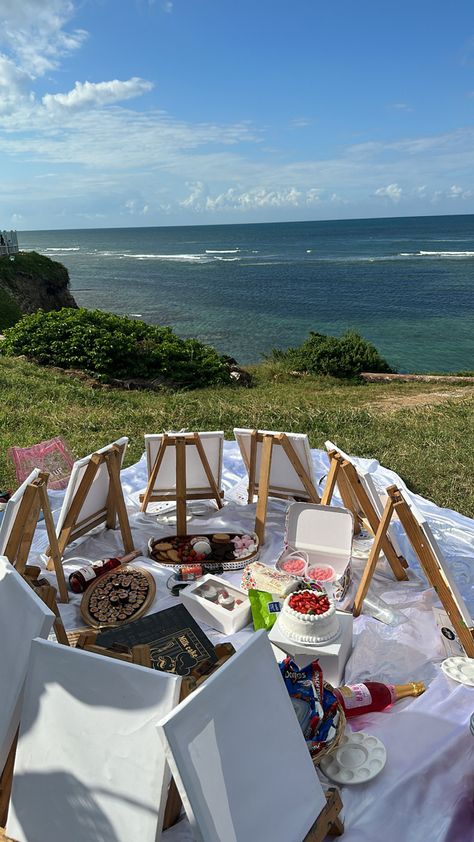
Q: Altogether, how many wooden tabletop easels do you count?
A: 9